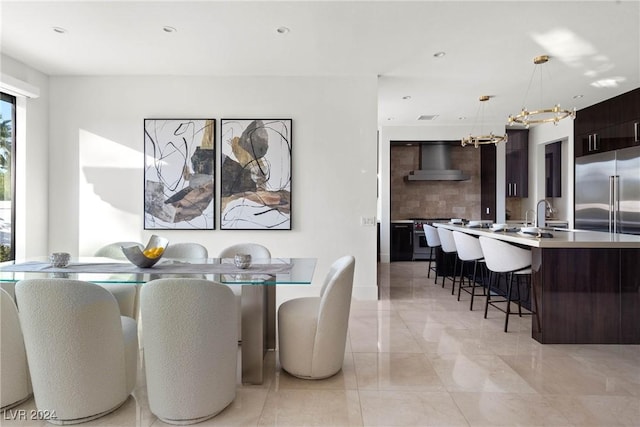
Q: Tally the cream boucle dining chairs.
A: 7